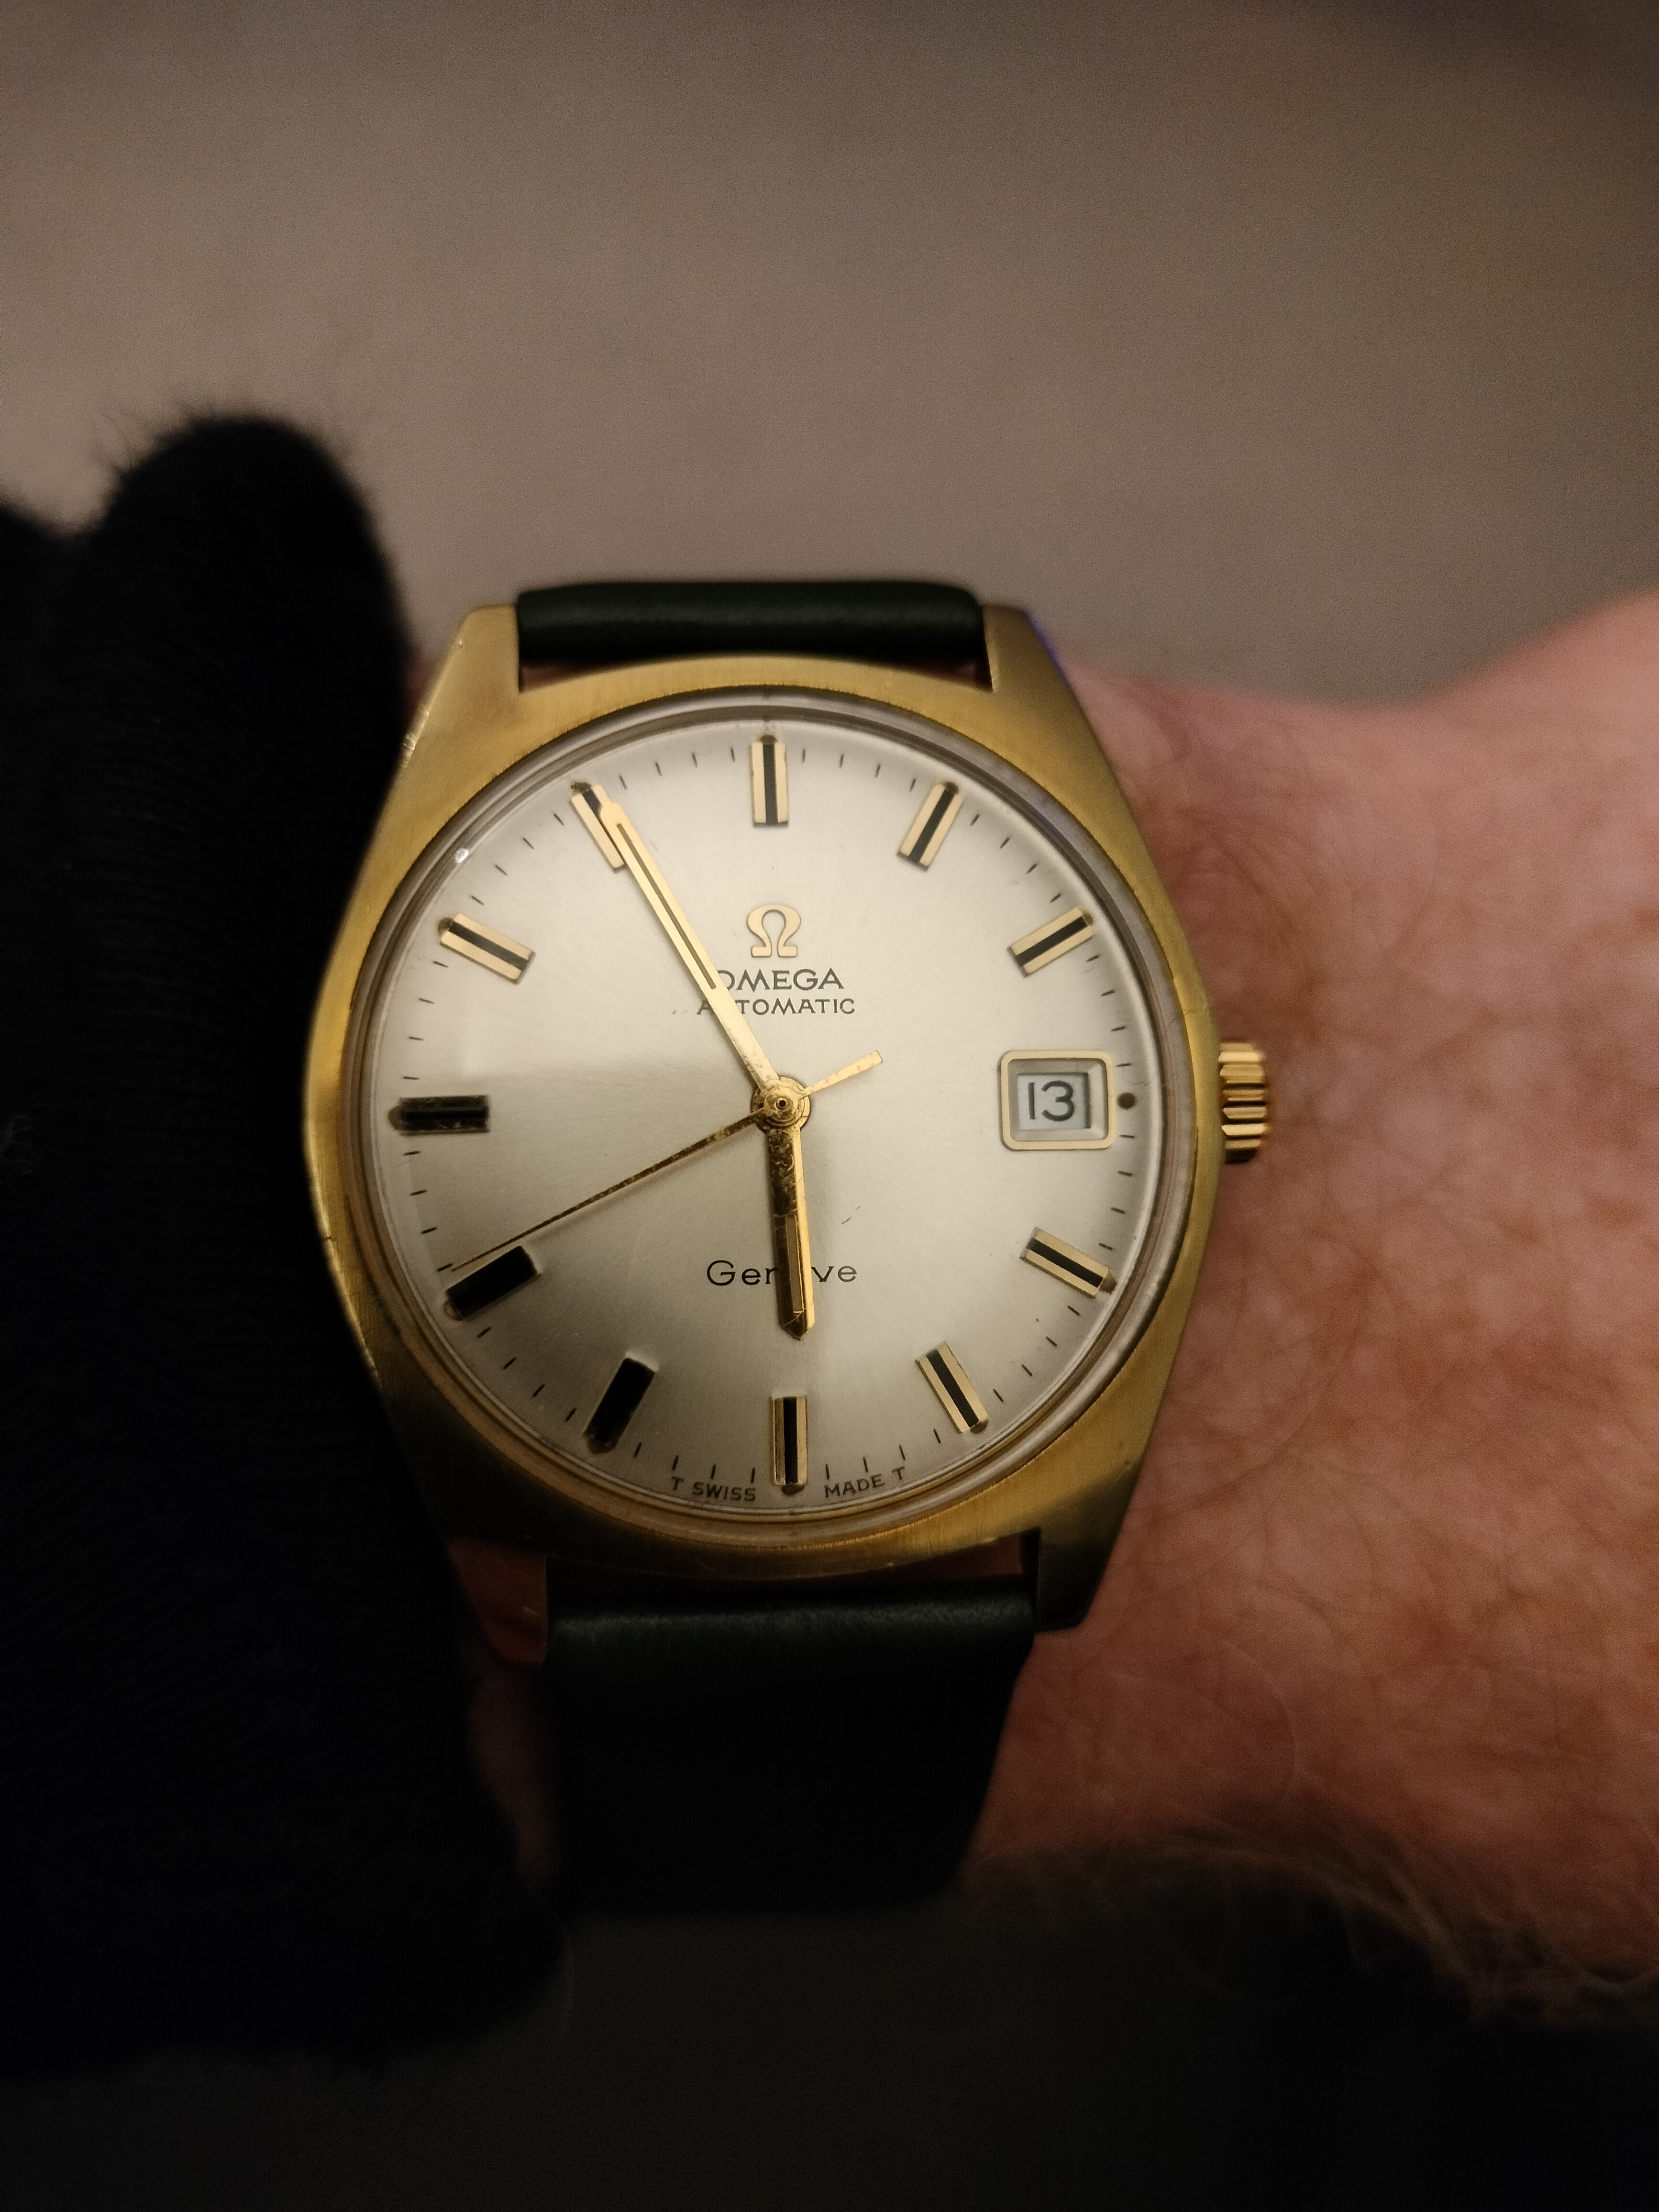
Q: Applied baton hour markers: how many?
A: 11